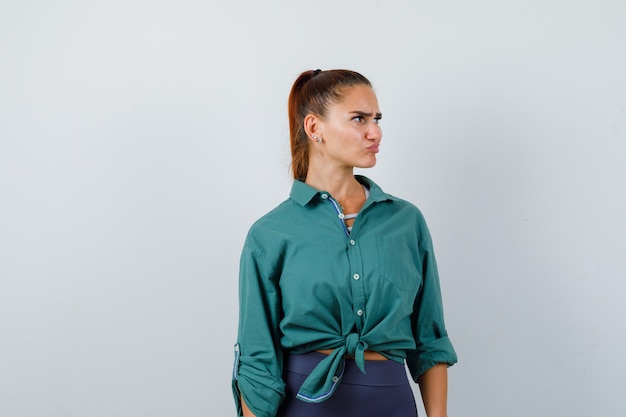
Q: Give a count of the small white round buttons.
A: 6